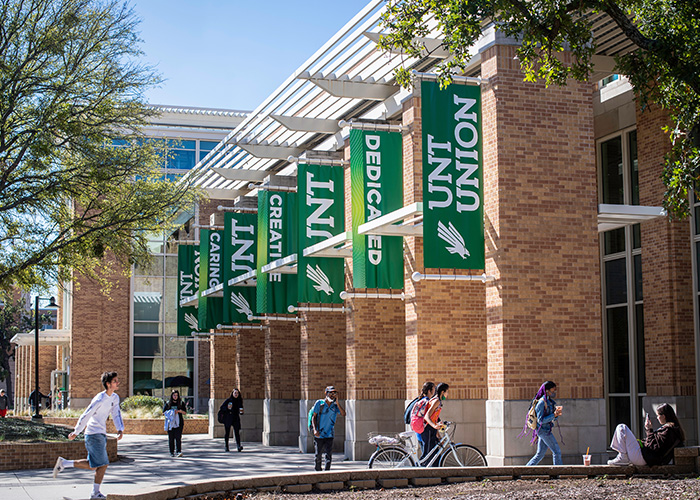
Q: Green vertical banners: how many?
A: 7